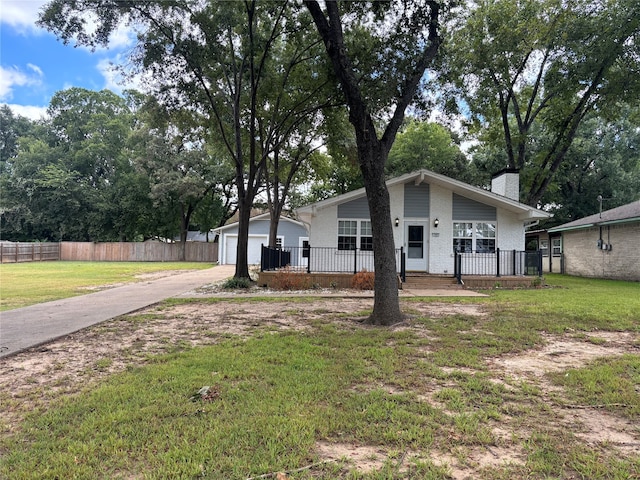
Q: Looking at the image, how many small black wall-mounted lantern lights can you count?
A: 2